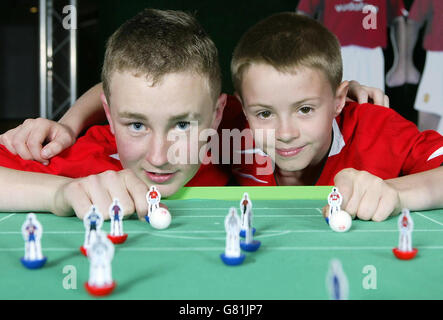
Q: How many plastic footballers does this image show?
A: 11